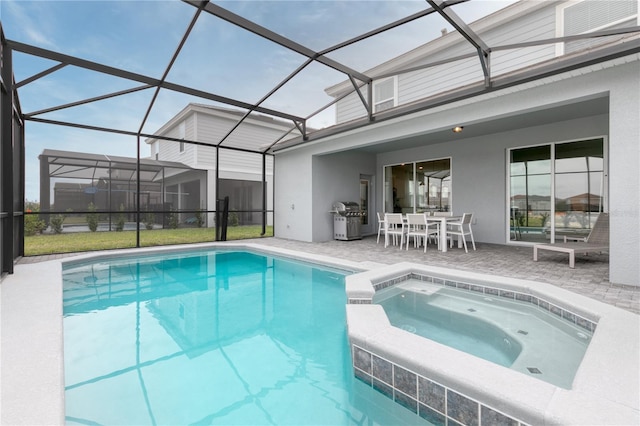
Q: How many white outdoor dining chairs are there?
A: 6